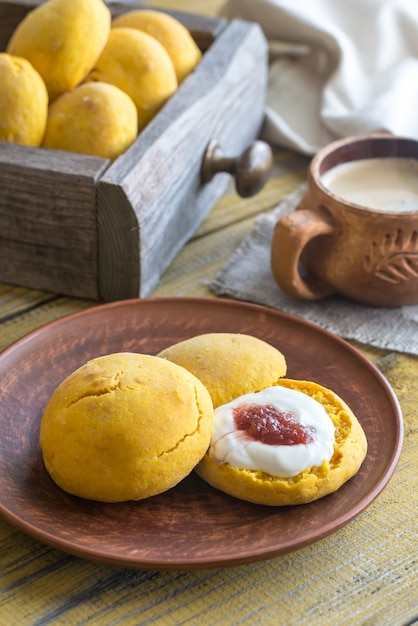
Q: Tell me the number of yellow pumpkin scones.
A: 8